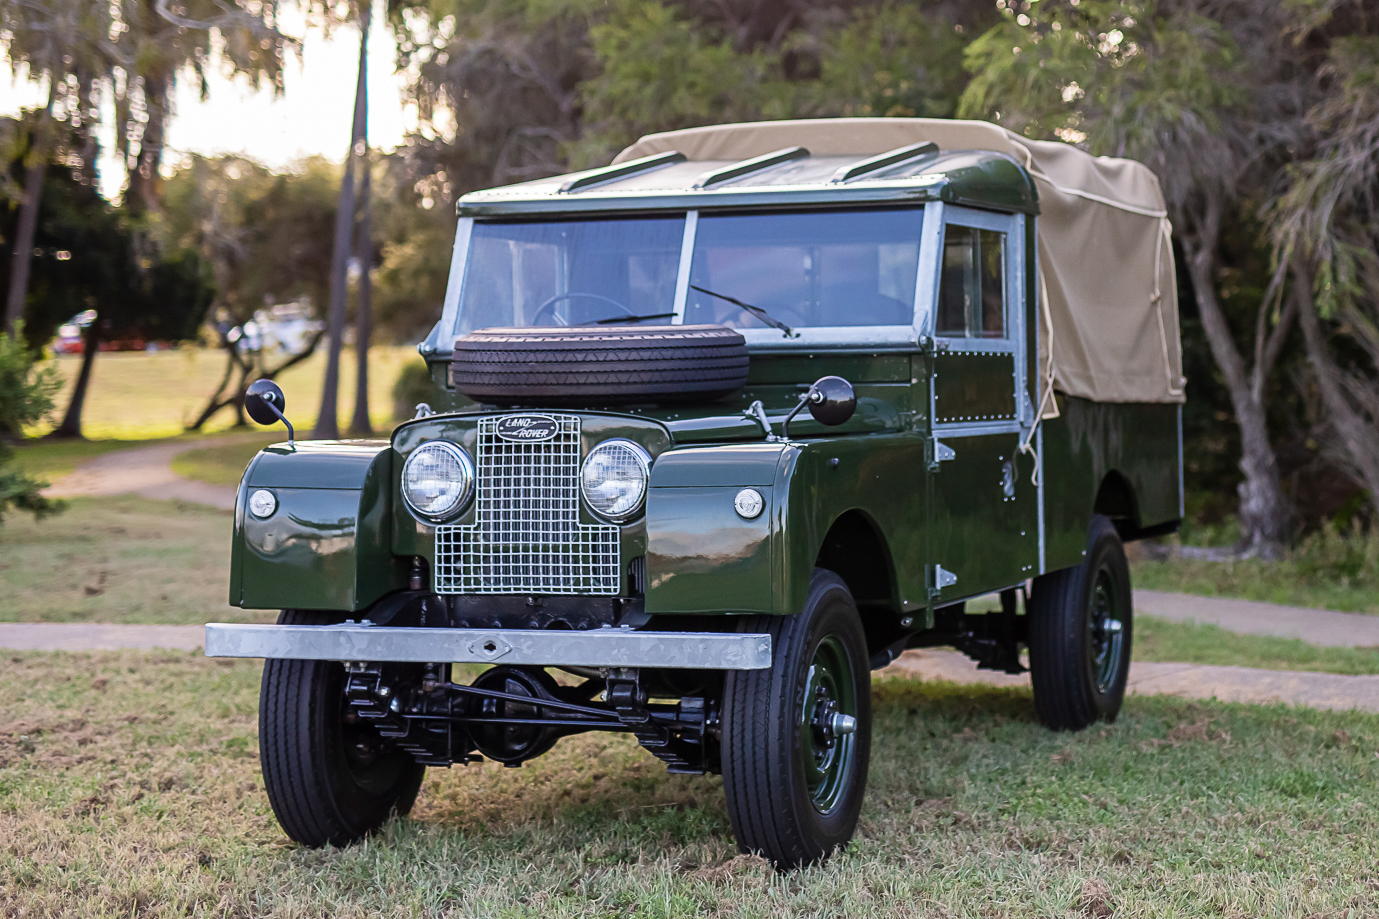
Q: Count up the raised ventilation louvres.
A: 3